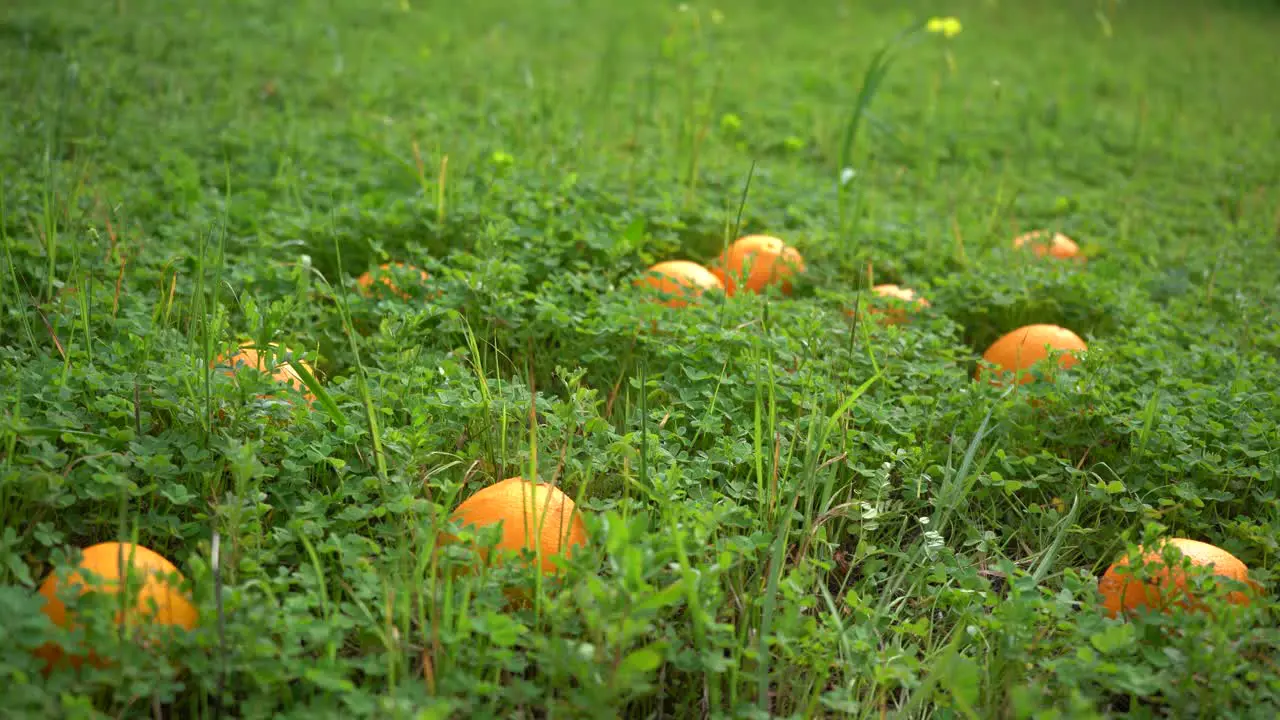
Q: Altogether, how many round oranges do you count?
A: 10